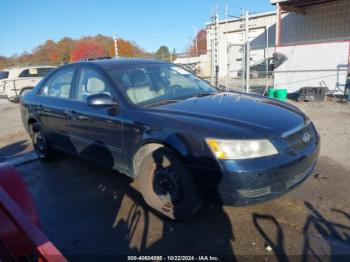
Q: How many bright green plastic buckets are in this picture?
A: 2